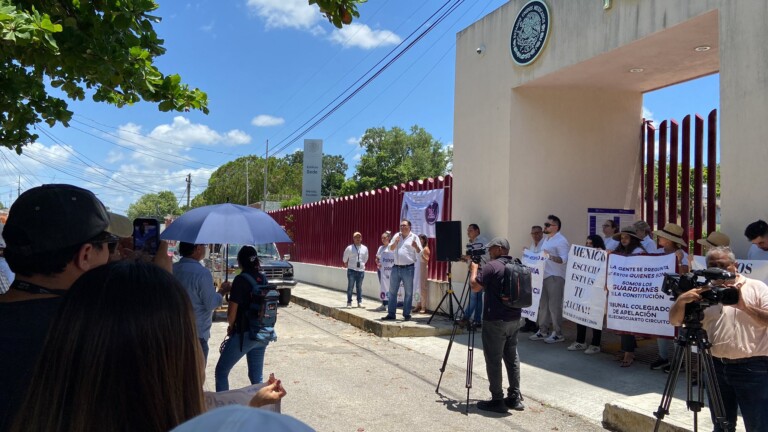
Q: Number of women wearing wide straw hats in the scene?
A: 3